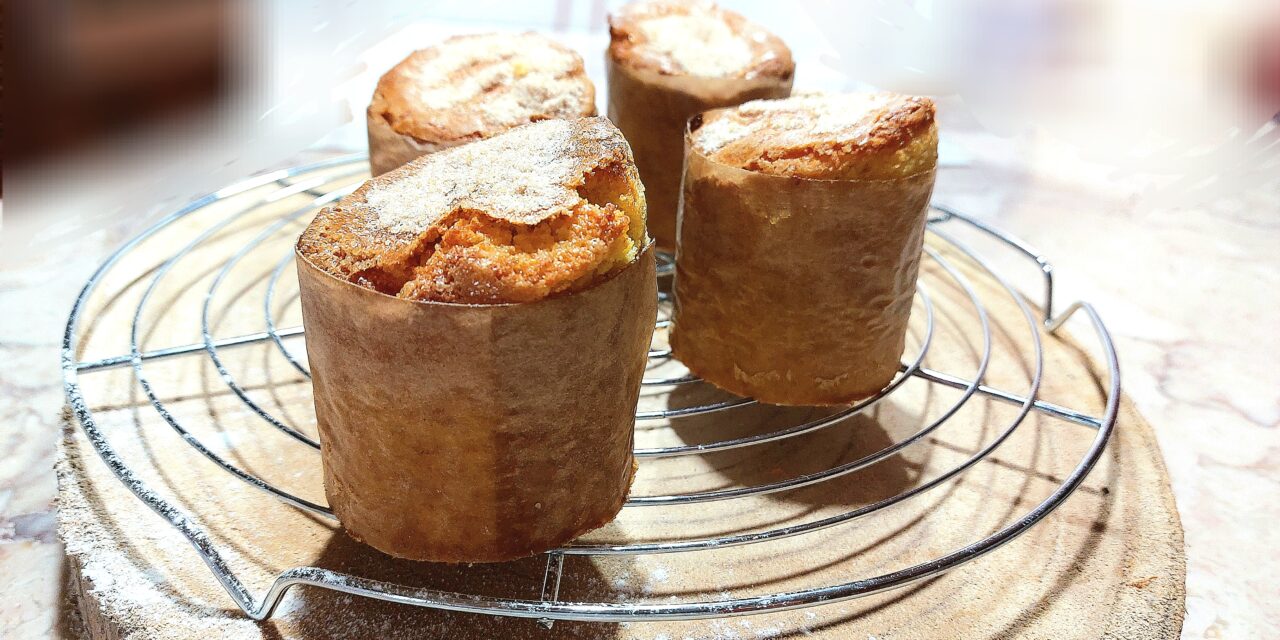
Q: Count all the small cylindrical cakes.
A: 4